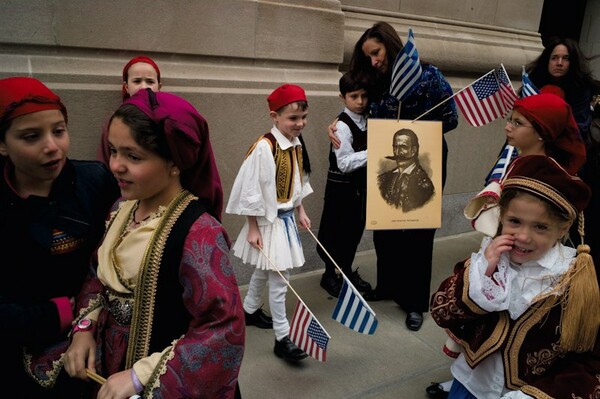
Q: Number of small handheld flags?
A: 7